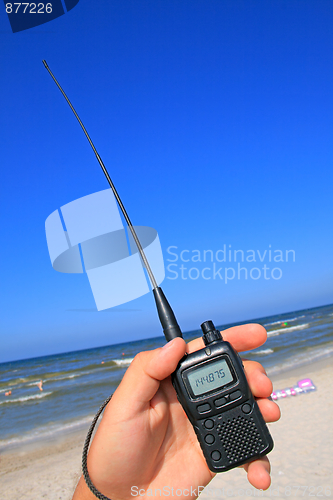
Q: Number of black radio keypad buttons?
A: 7